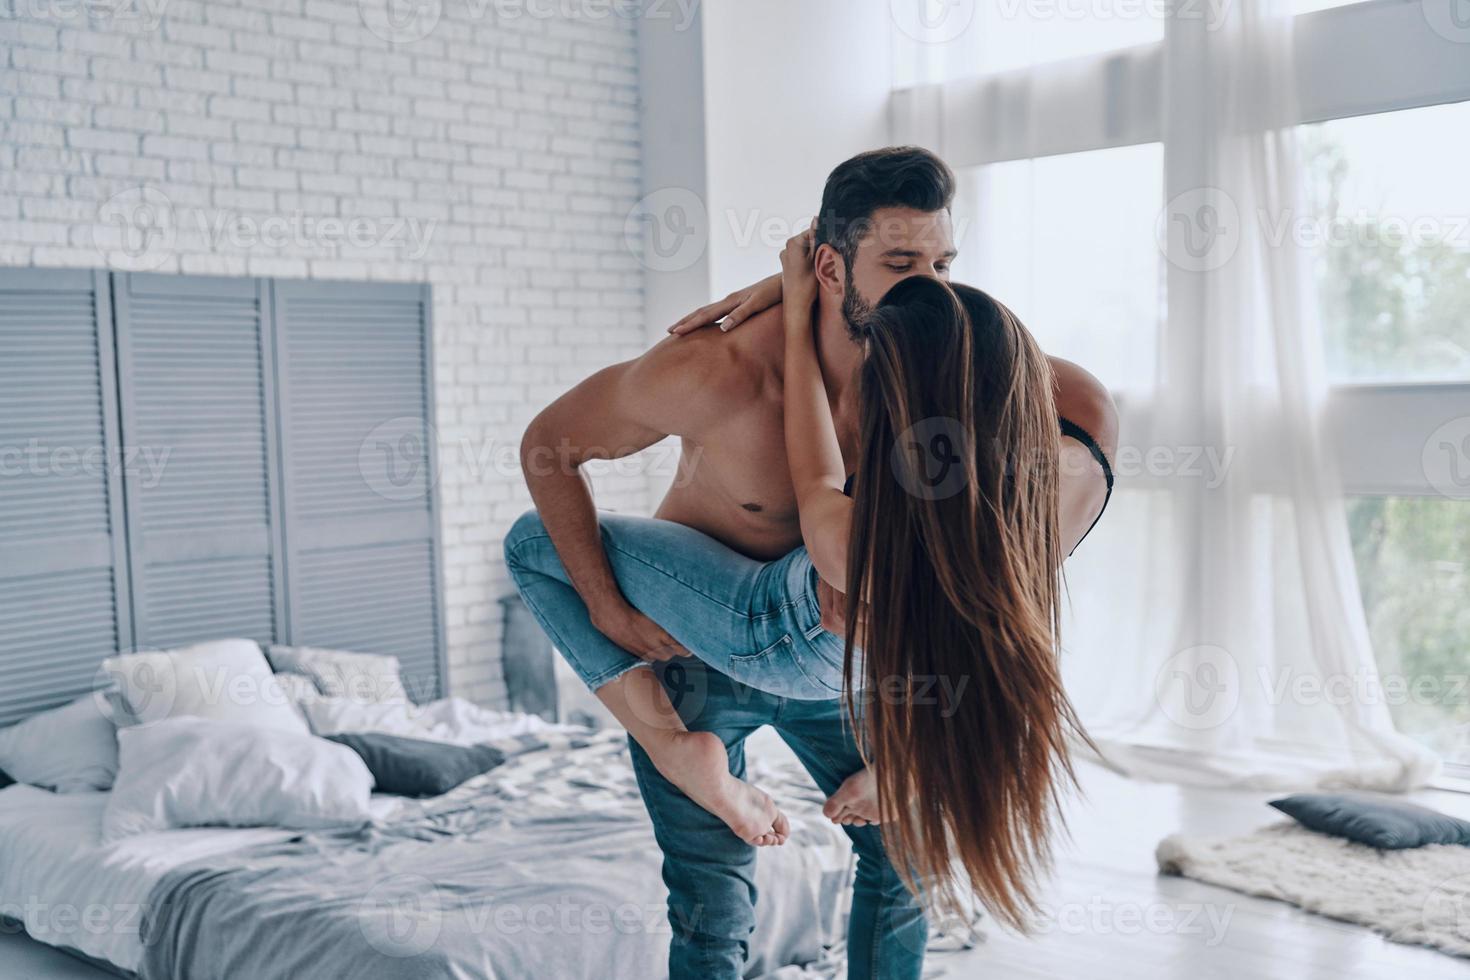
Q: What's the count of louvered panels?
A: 3